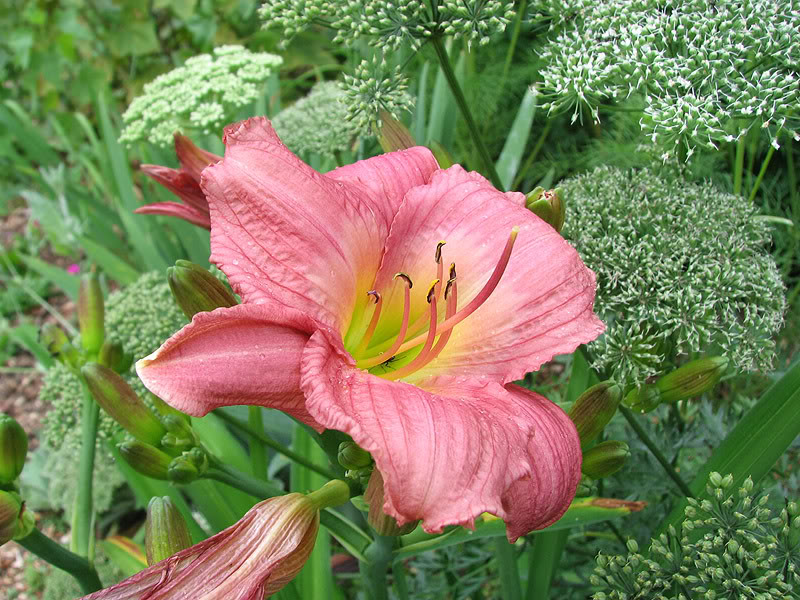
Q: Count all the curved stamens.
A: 6